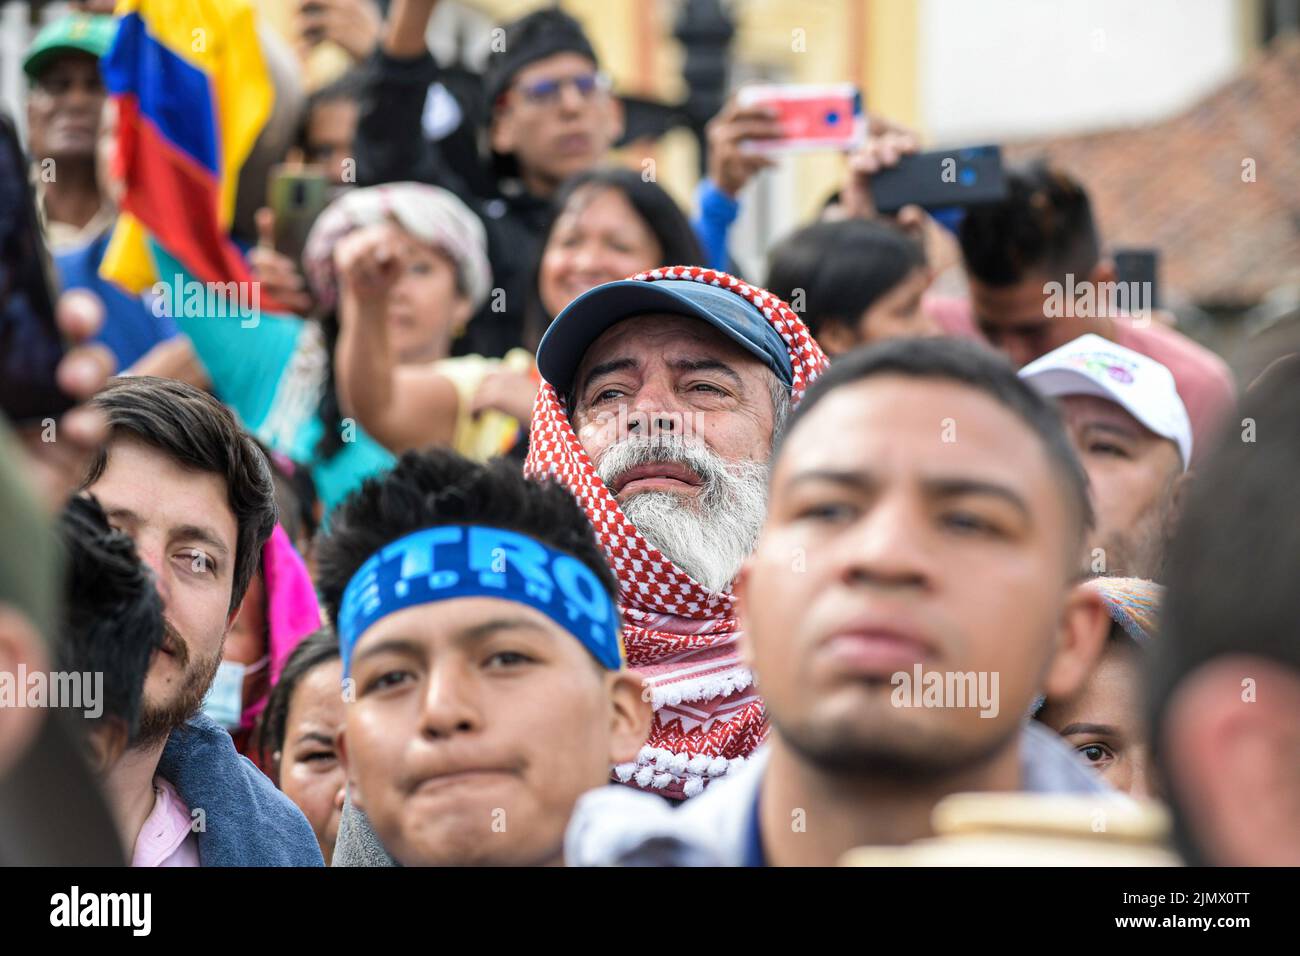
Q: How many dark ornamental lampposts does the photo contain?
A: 1